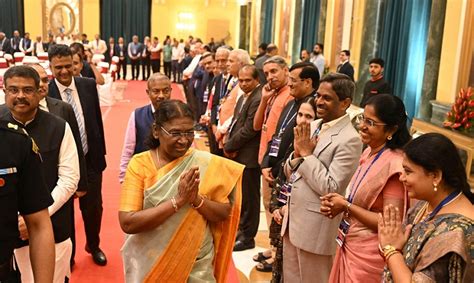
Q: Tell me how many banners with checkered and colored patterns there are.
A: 0